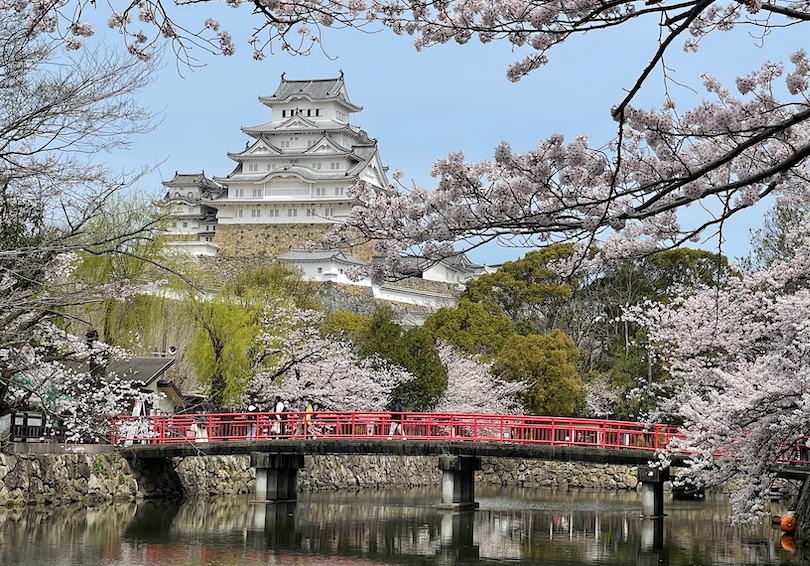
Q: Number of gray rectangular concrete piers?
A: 3